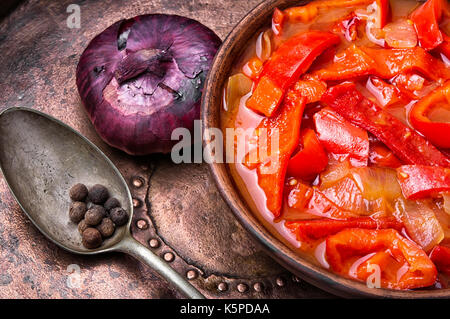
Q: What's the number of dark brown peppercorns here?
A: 9